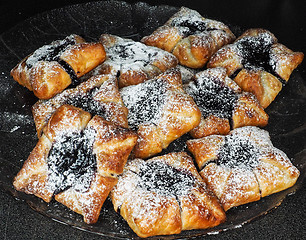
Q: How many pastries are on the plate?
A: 10